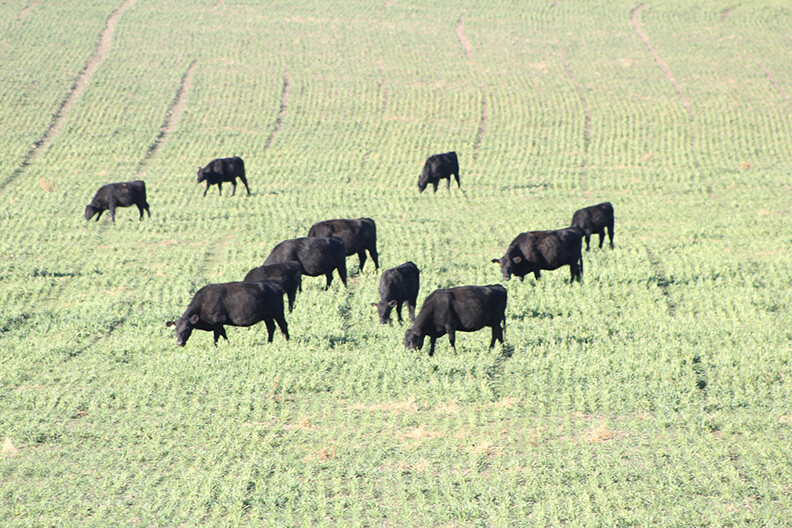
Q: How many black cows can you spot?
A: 11